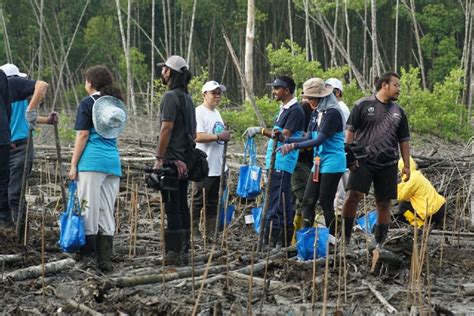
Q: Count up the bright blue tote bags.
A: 6